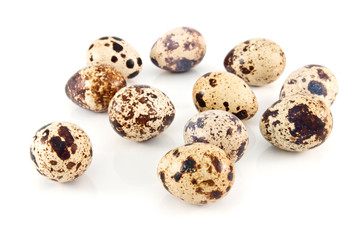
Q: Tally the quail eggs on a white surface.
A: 11